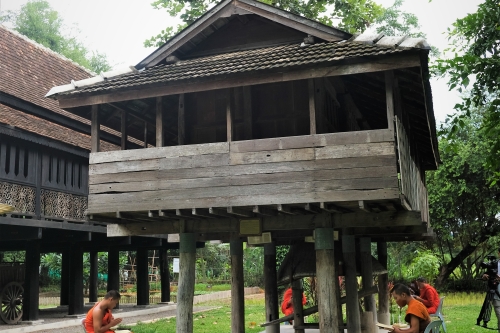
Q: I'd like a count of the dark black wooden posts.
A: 7